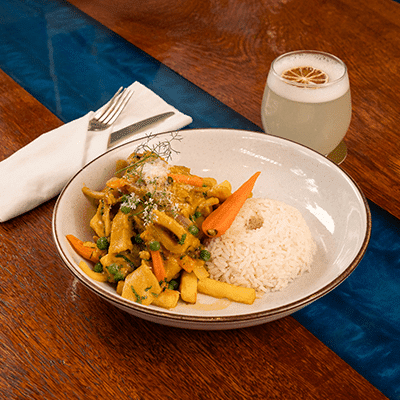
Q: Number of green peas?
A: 11